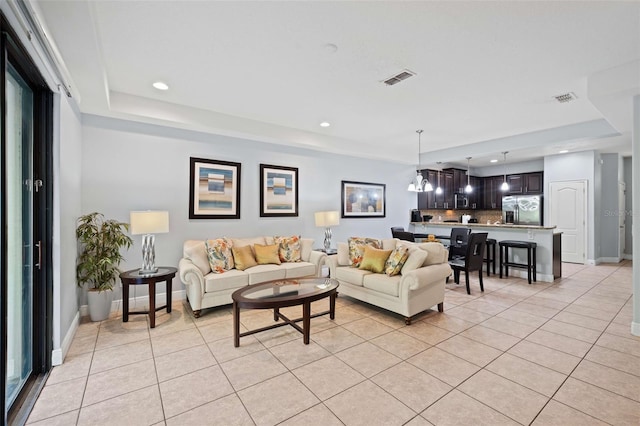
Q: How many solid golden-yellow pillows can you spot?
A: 3